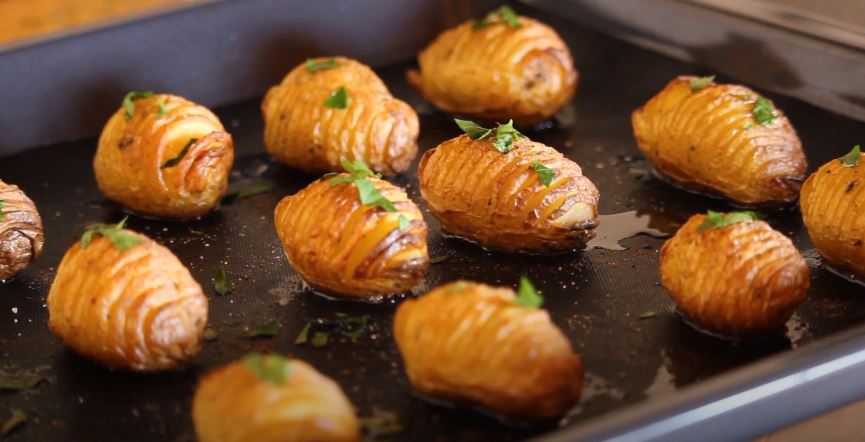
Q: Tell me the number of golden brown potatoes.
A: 12